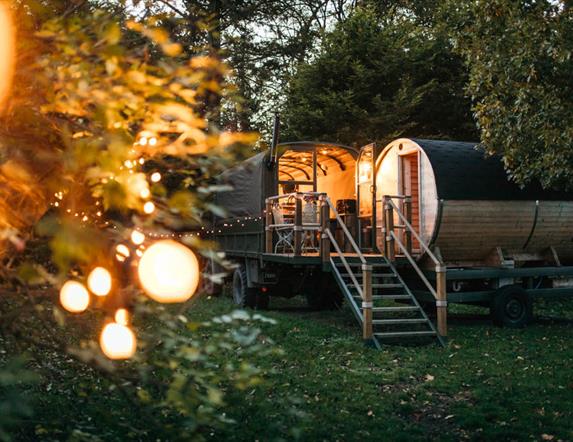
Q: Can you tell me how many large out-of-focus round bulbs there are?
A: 4